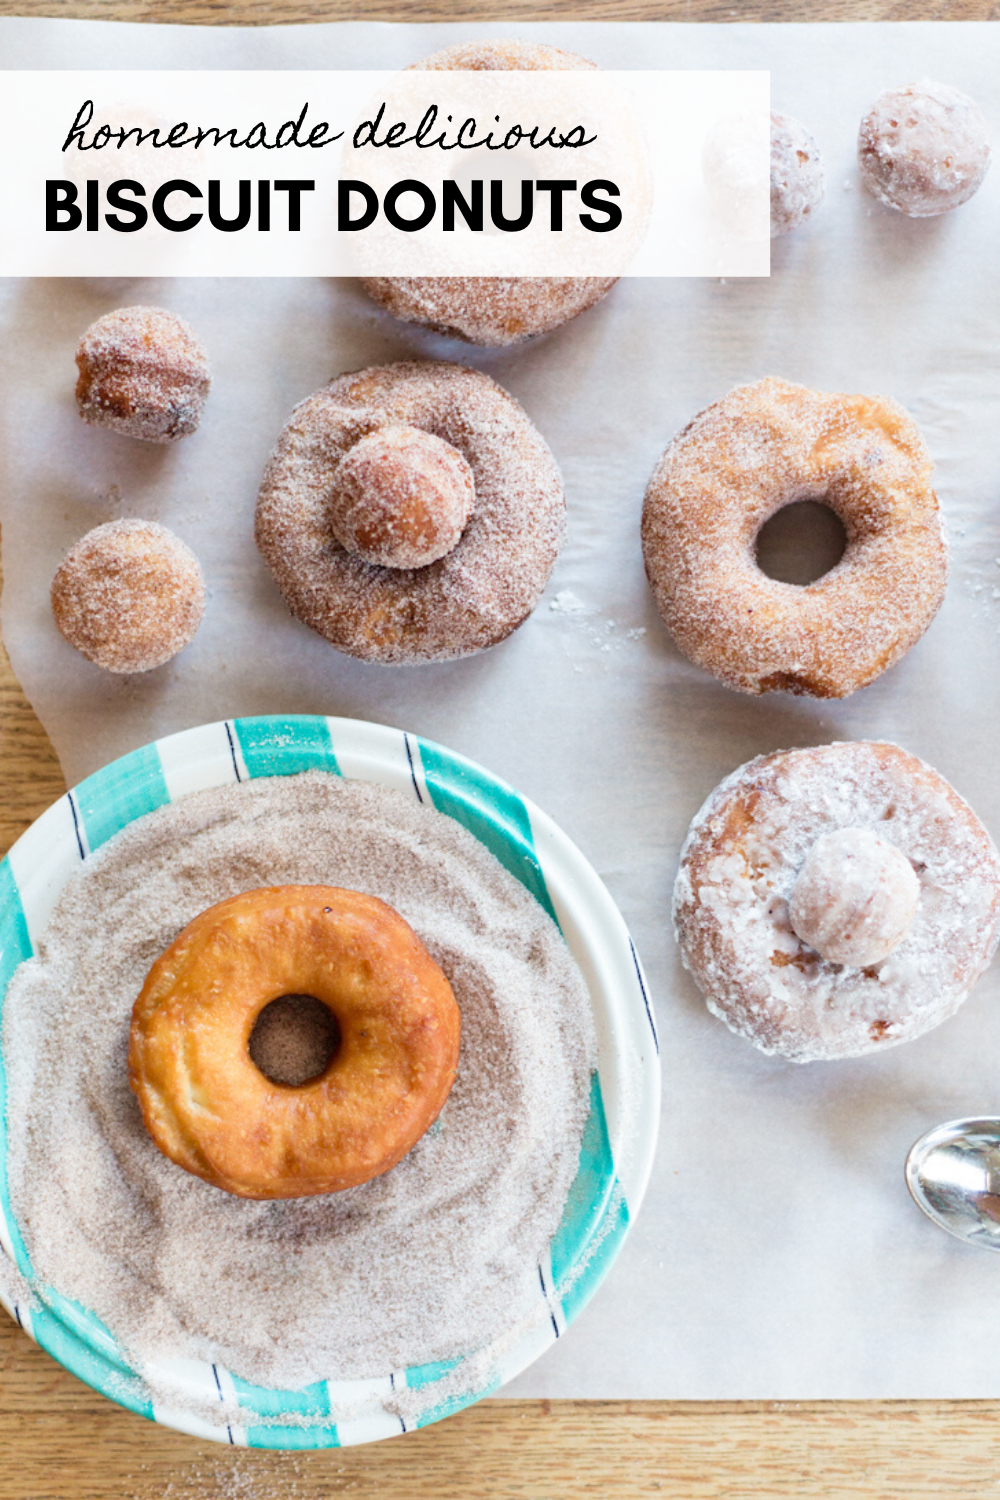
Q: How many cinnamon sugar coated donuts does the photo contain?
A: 3